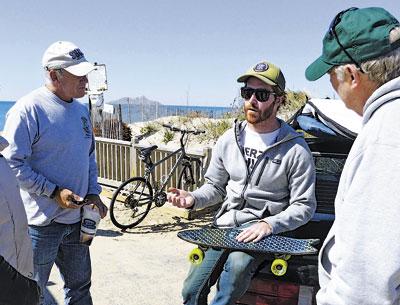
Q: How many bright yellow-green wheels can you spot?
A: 2